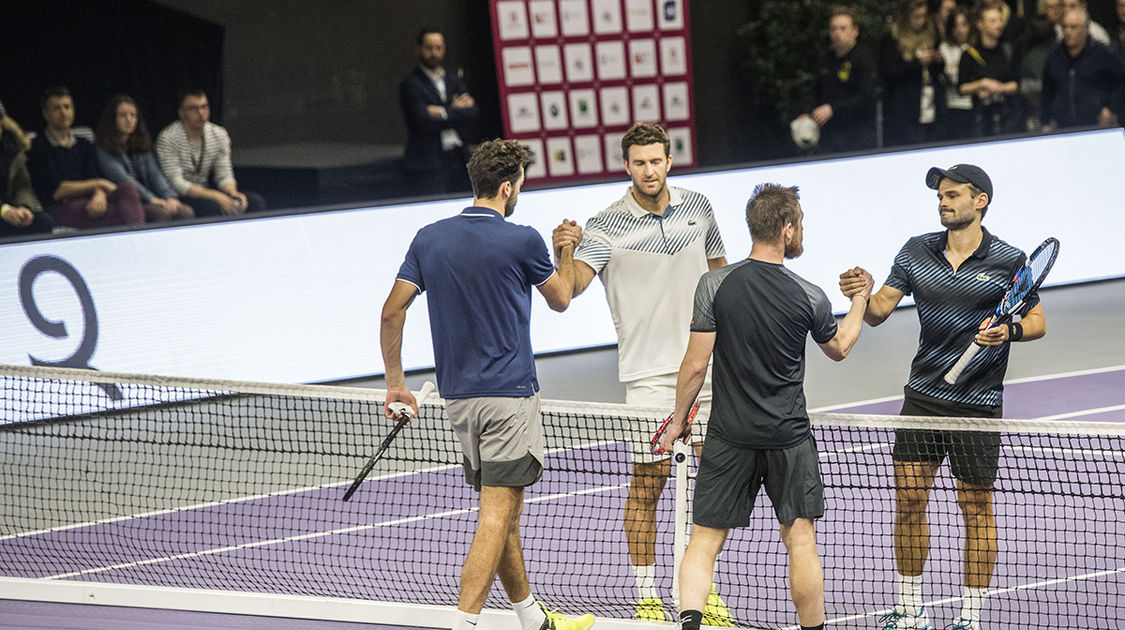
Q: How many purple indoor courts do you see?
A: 1